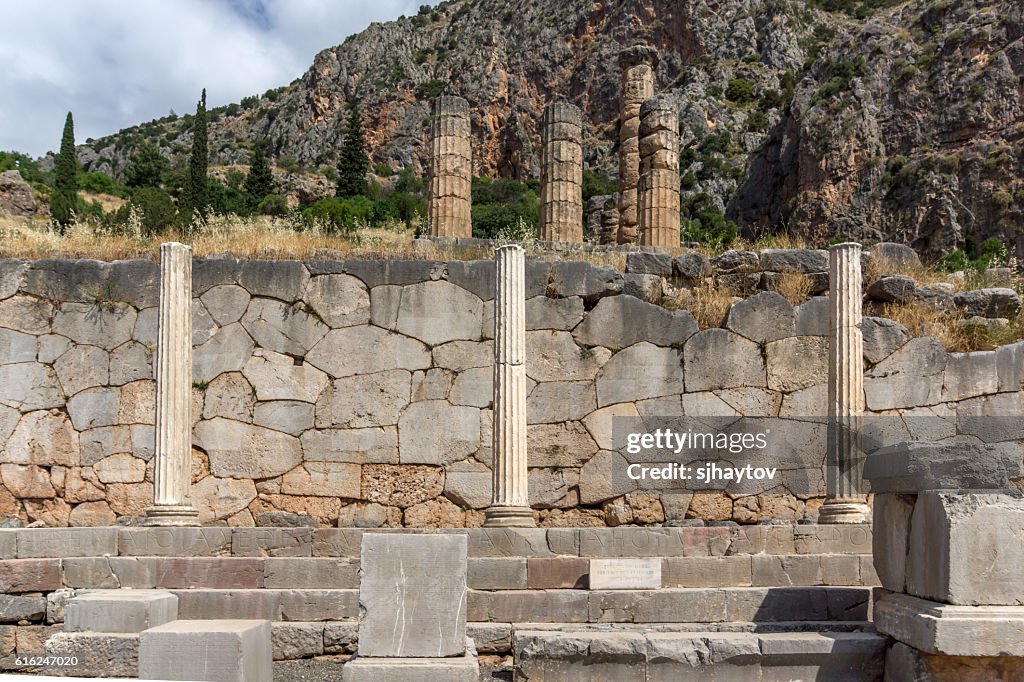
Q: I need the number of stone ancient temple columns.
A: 7